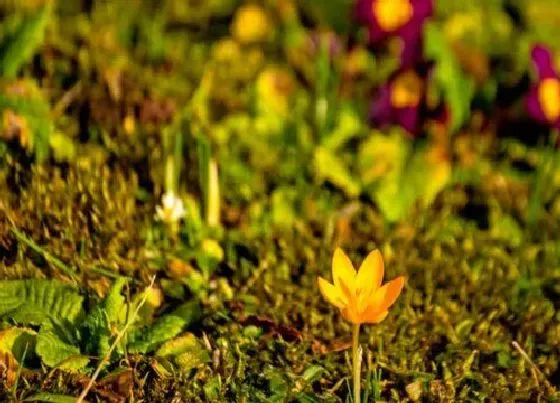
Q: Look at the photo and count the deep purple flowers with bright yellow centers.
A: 3